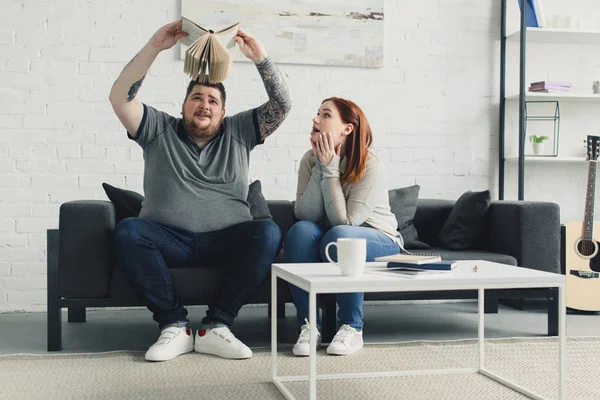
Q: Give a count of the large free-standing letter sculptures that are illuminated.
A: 0